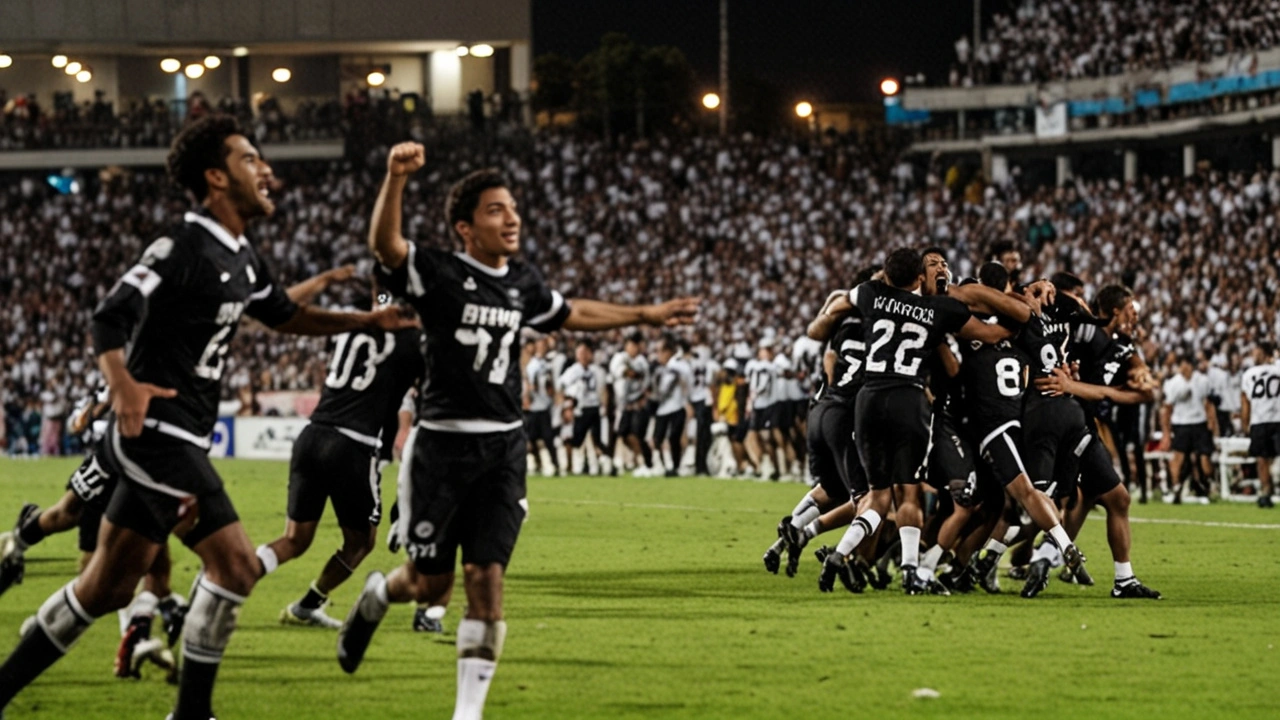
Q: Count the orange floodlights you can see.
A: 3